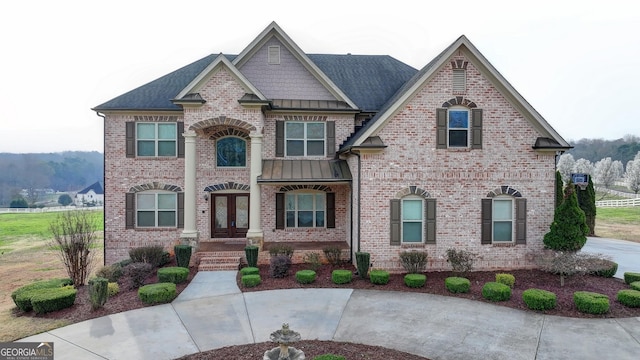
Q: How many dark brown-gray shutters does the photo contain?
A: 14